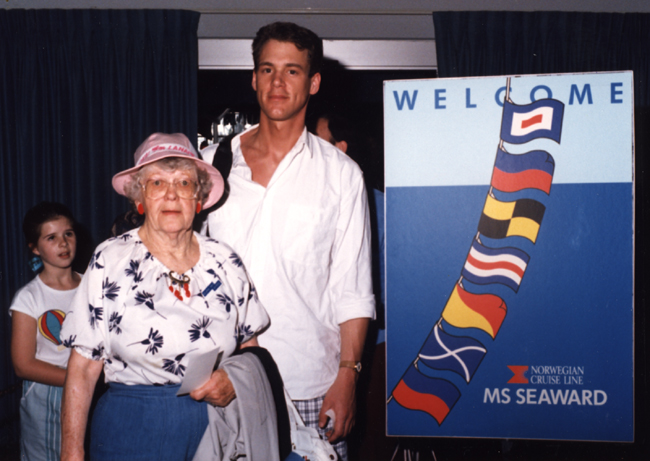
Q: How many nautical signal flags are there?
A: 7